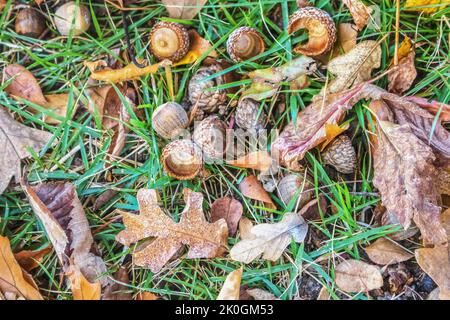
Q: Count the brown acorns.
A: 12